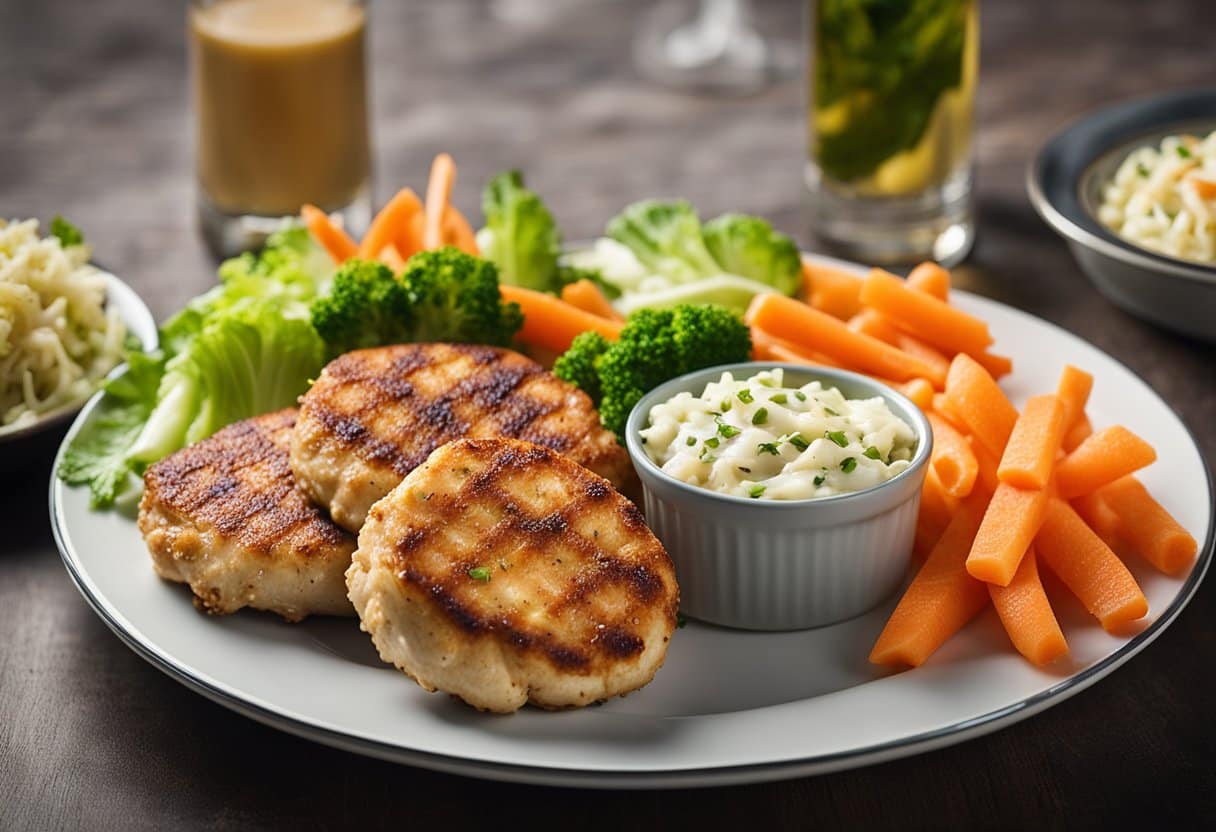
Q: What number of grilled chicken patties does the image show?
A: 3